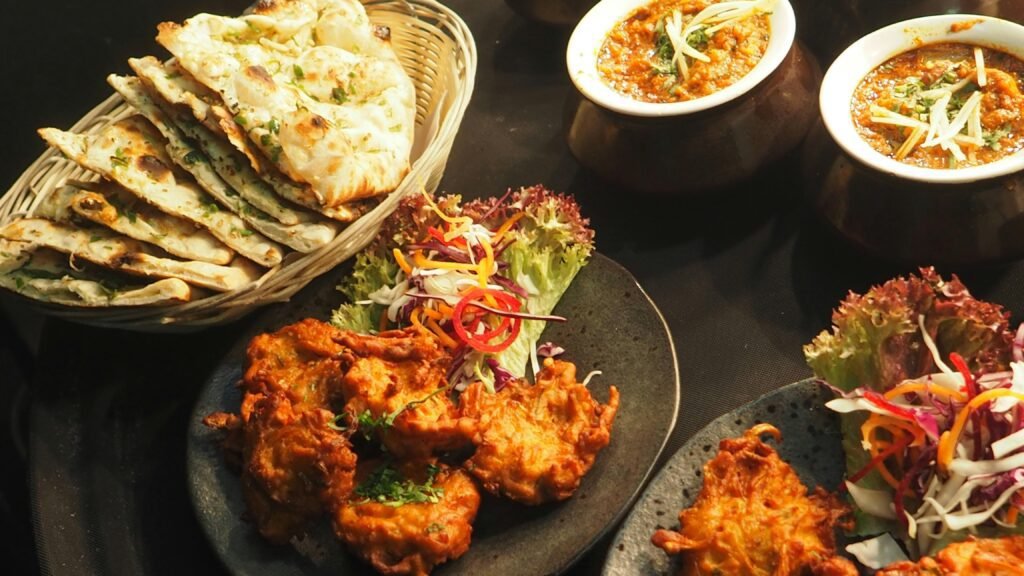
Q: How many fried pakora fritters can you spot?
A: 7